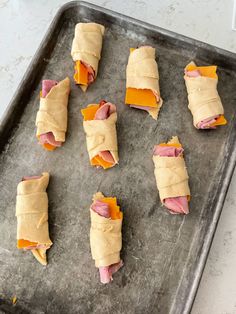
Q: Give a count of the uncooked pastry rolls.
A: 8